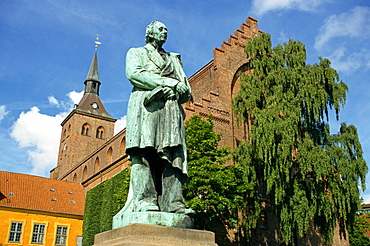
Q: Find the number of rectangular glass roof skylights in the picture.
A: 5